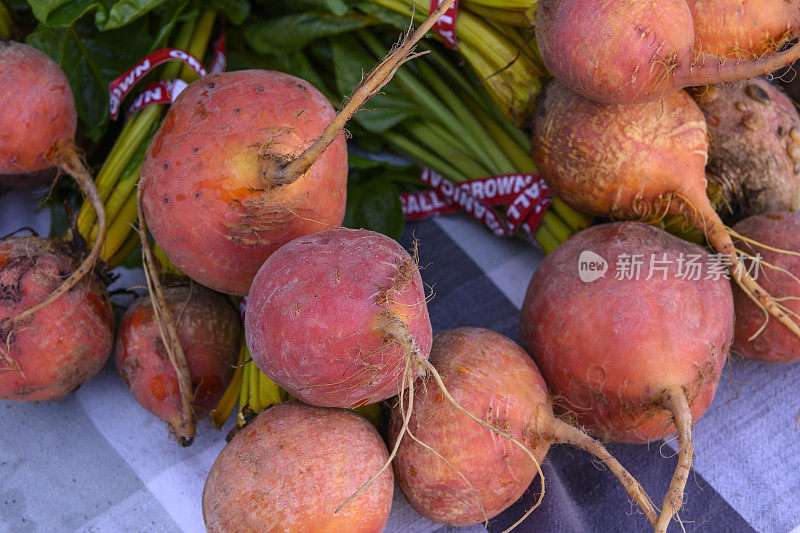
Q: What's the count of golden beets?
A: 13